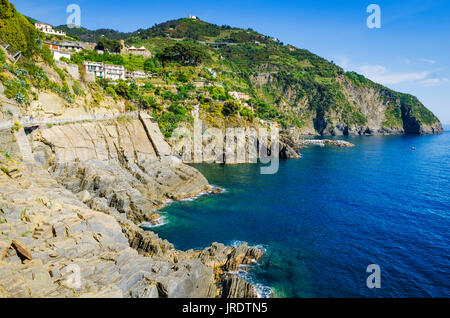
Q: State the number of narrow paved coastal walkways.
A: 1